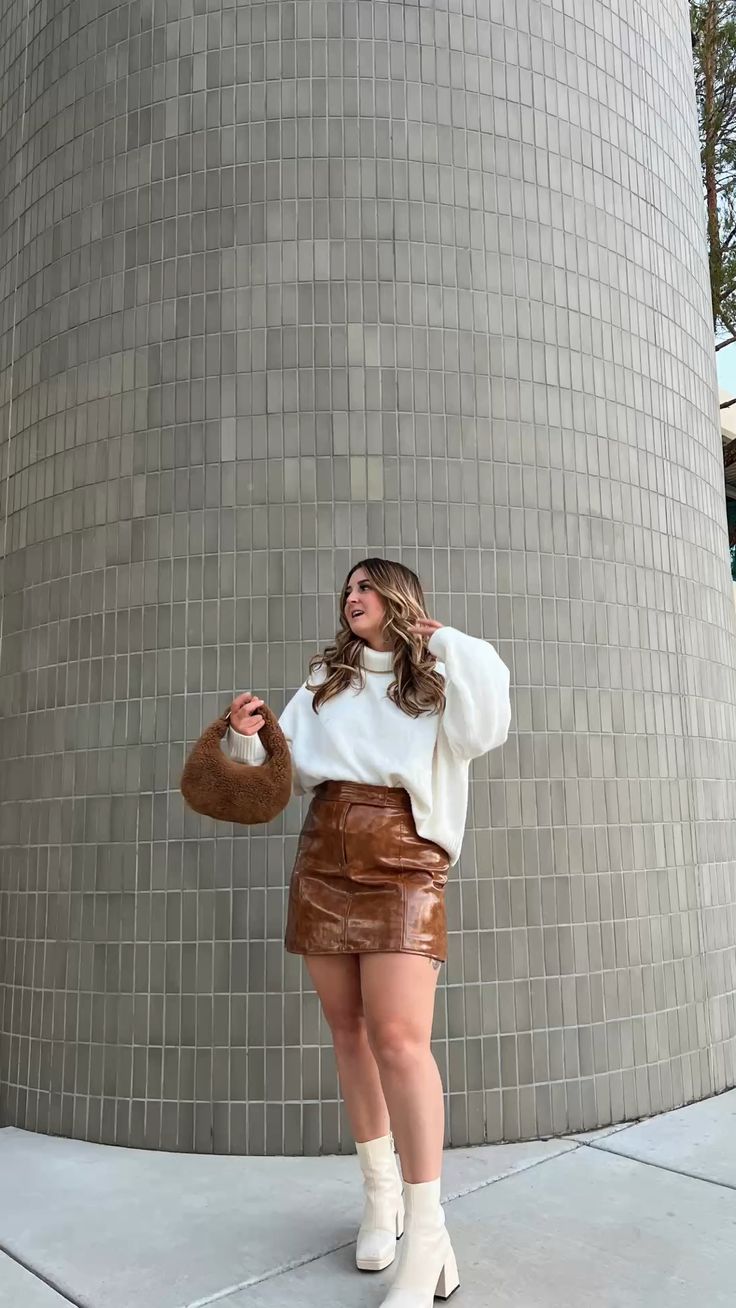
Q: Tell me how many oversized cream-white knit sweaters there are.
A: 1